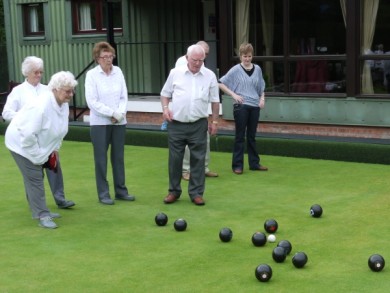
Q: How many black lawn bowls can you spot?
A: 11